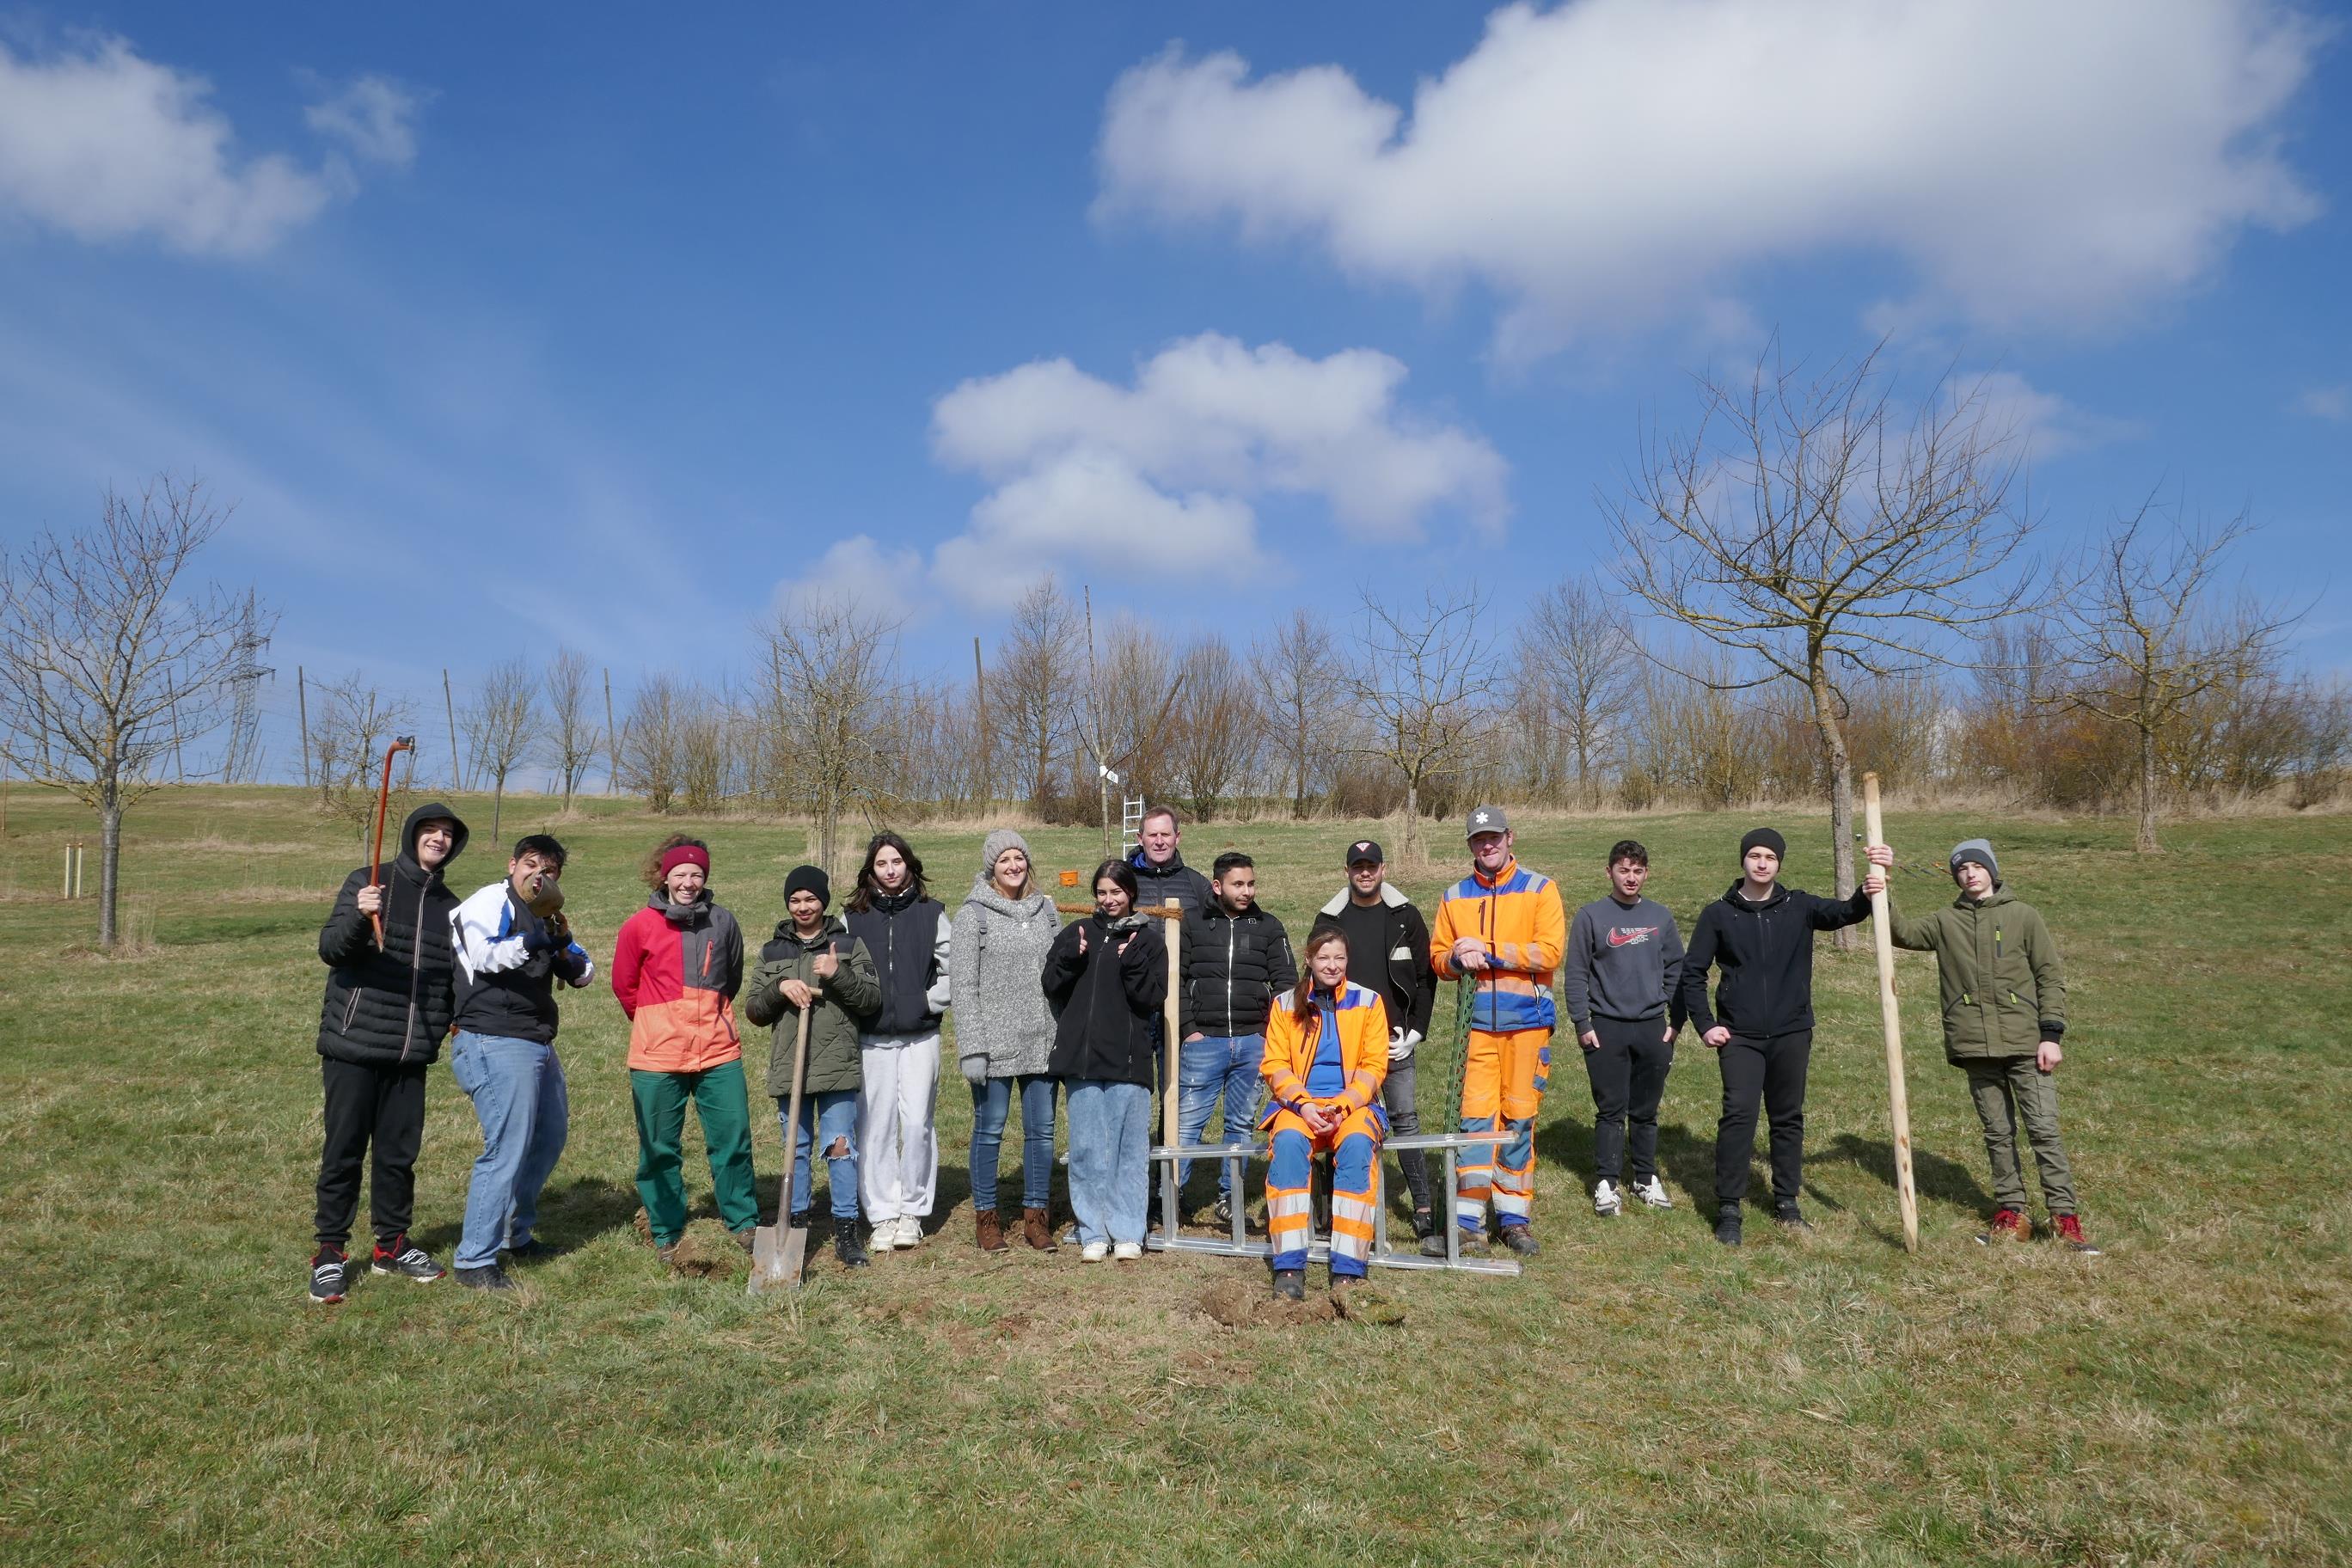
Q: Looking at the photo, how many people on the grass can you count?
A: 15